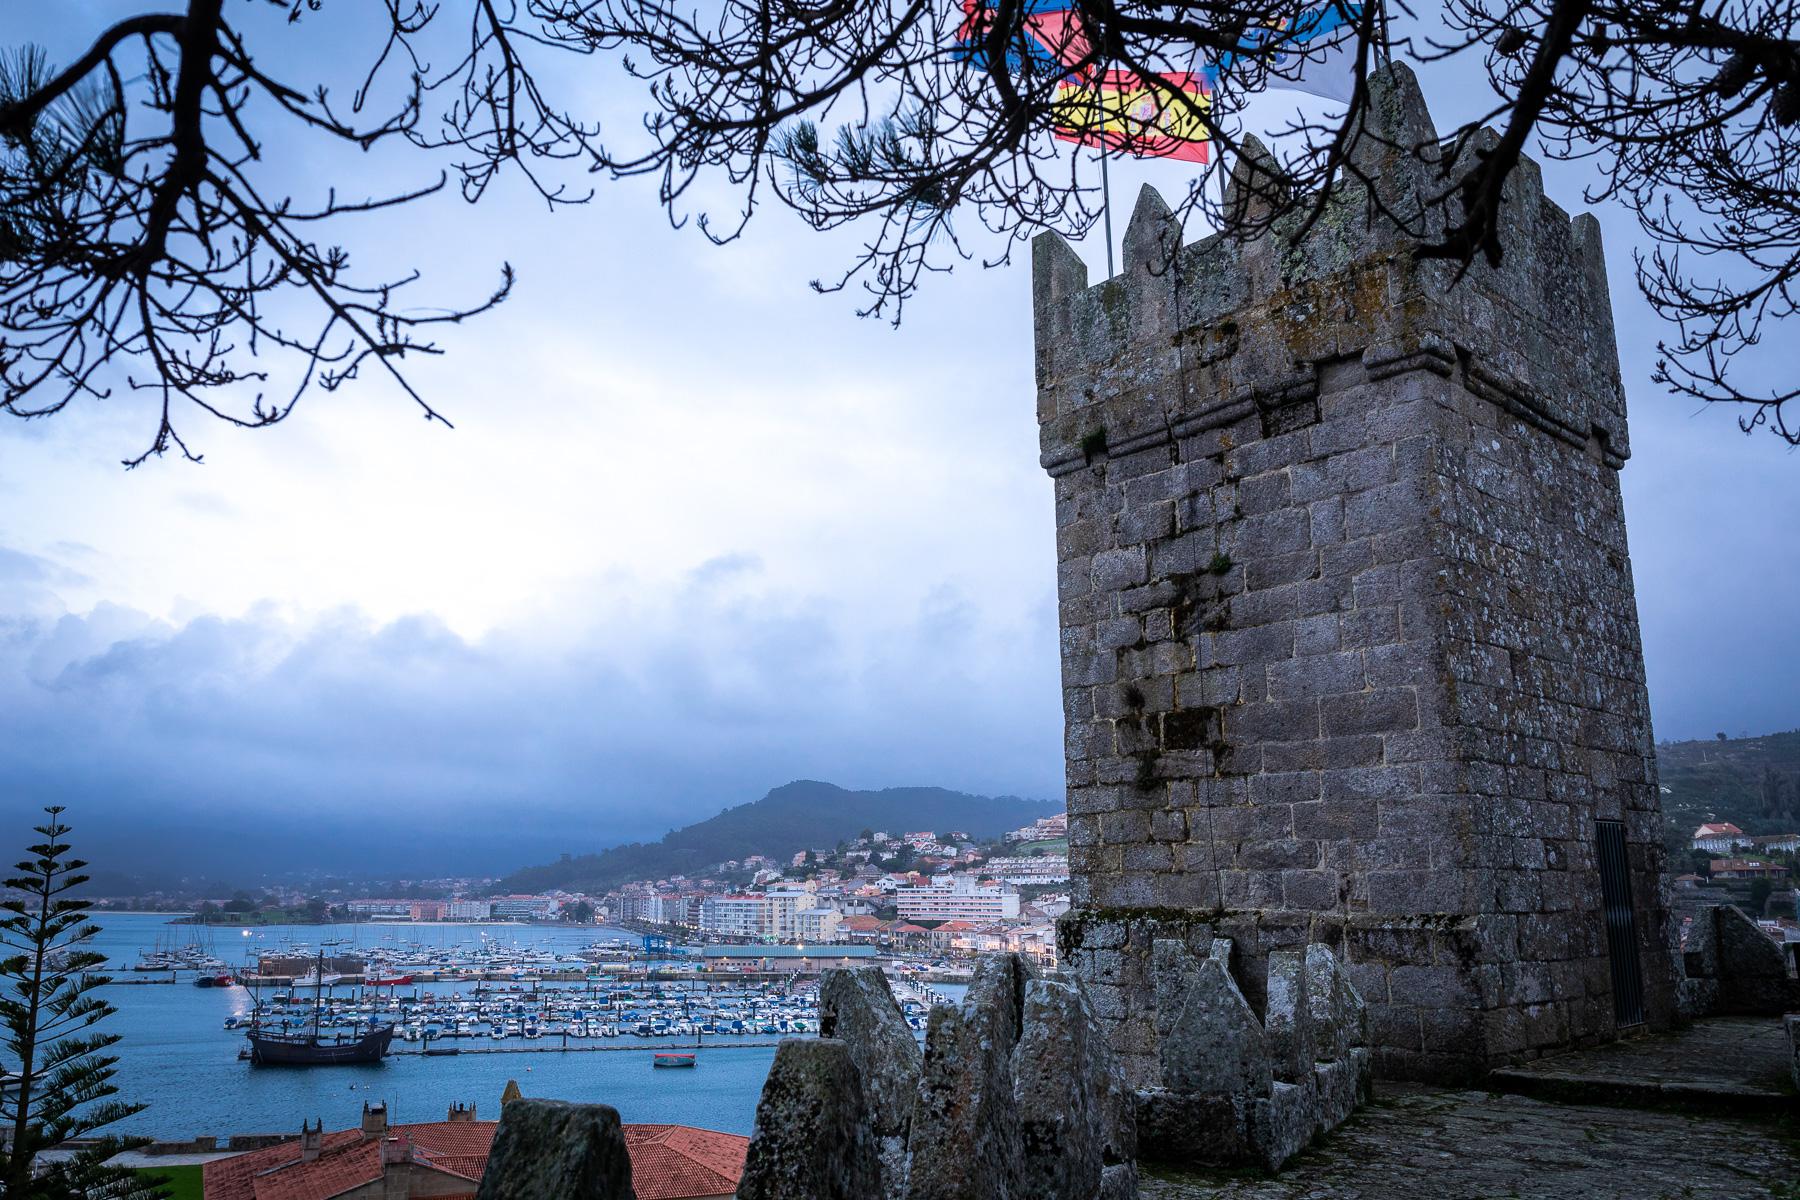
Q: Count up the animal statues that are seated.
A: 0